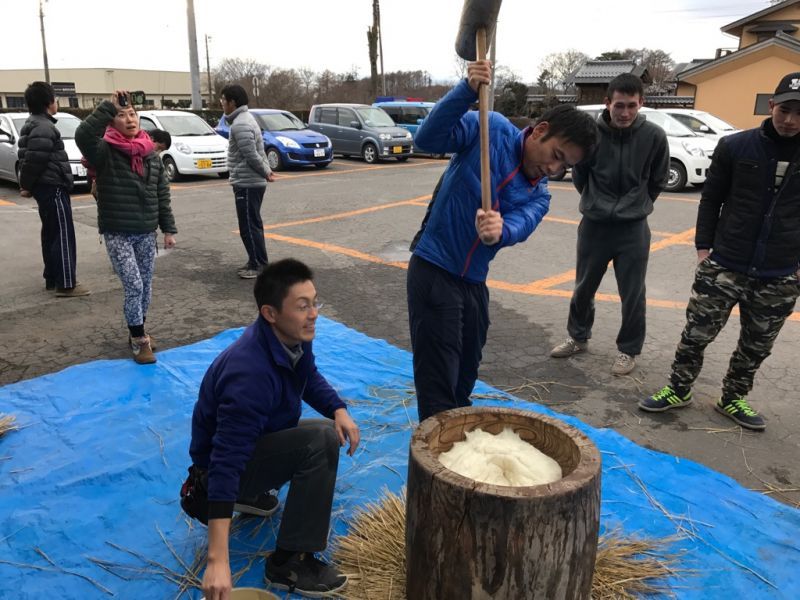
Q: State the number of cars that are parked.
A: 7